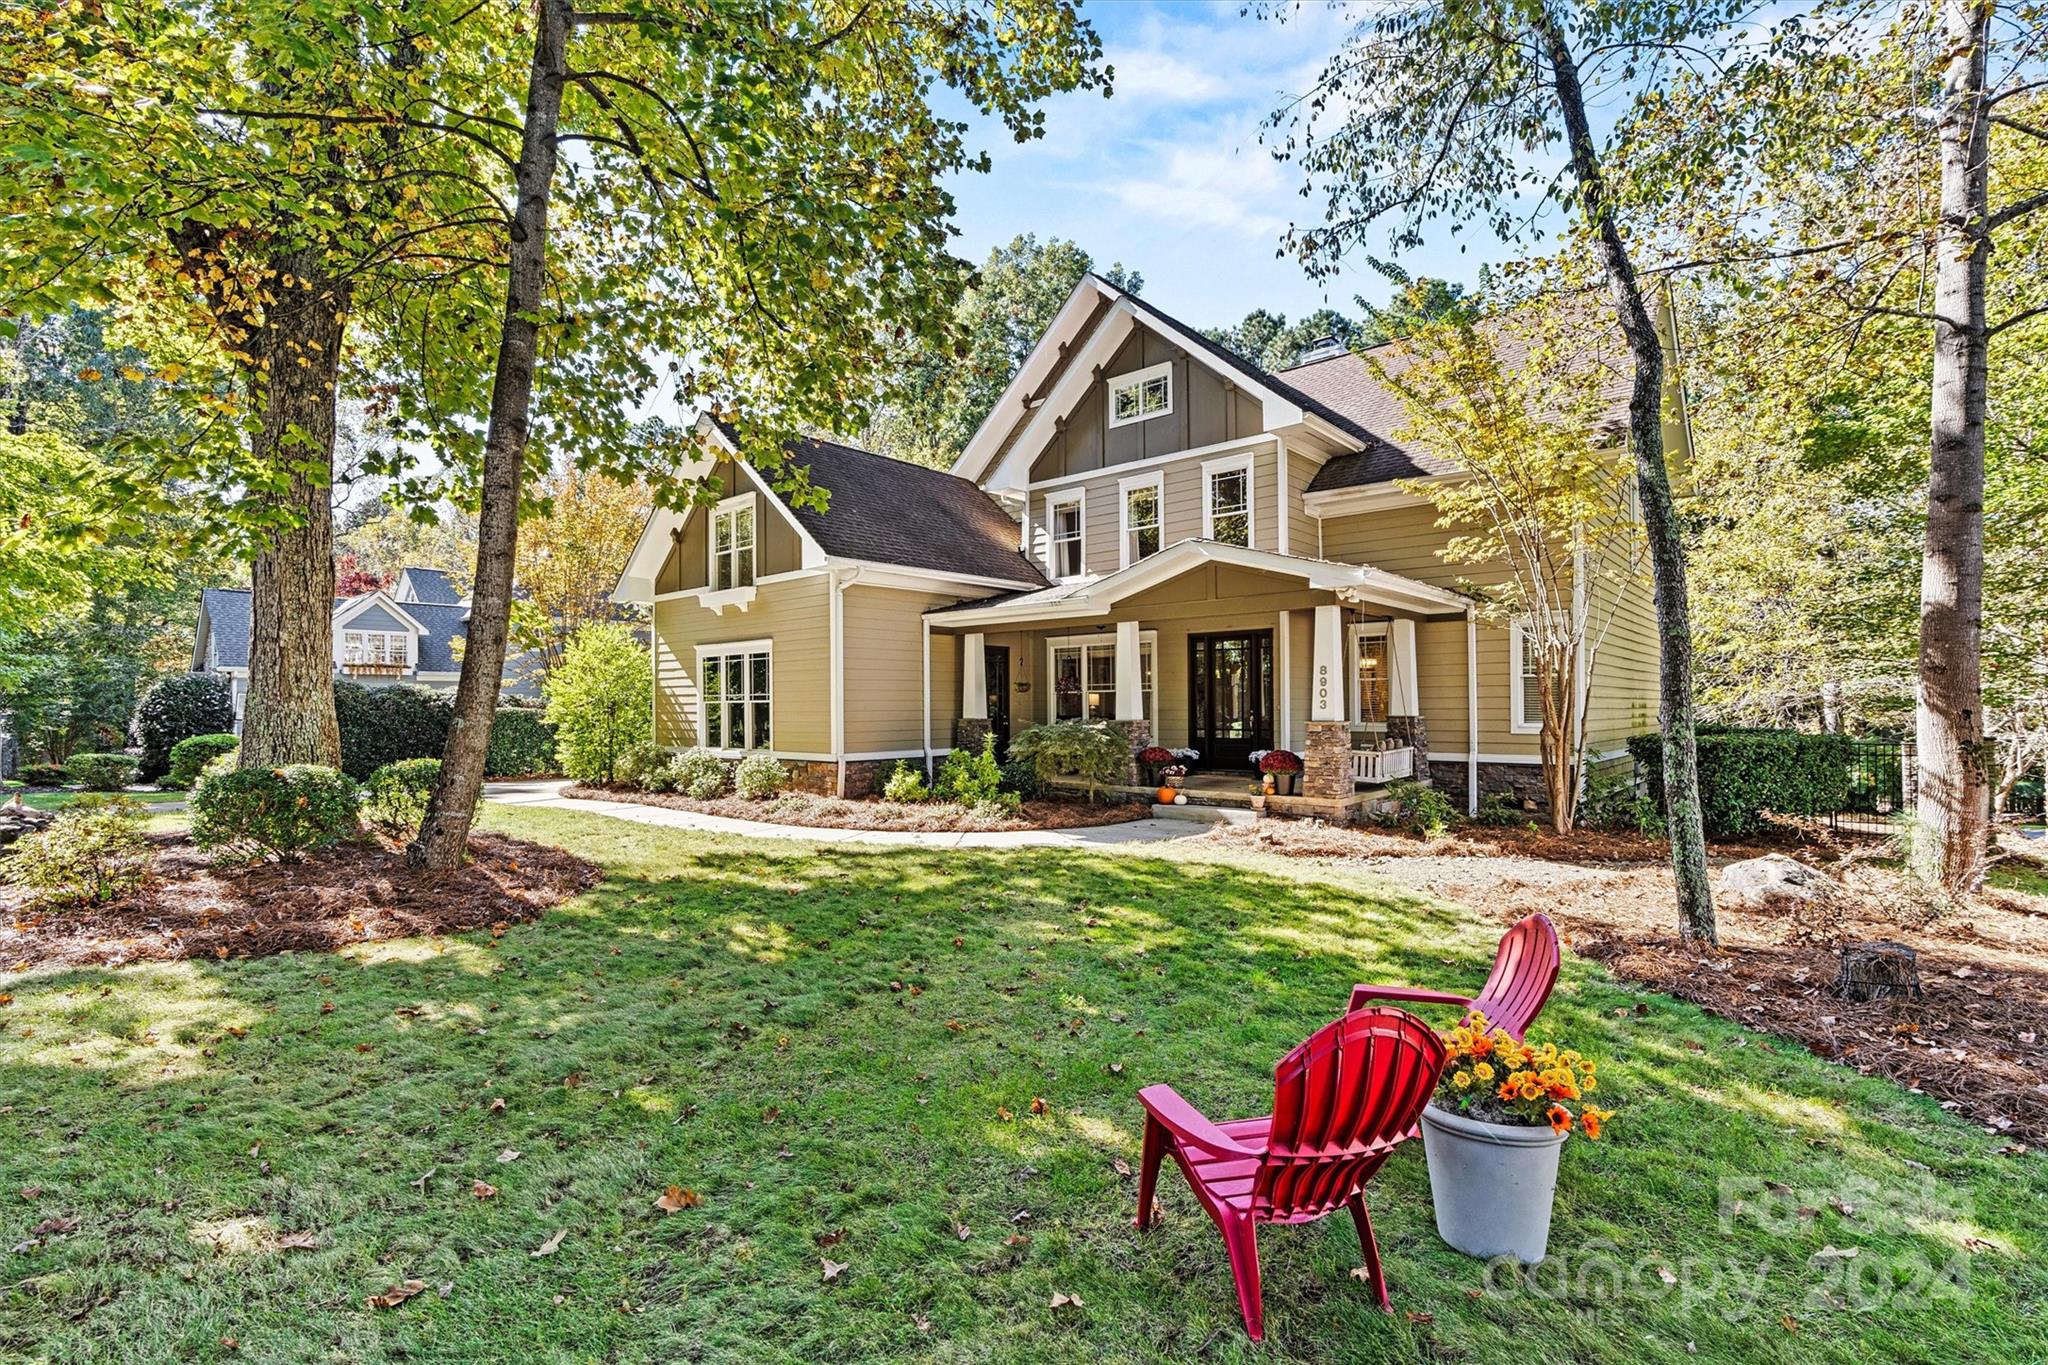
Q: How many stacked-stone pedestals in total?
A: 4